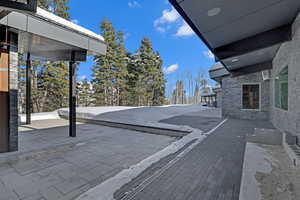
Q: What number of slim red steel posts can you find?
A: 0